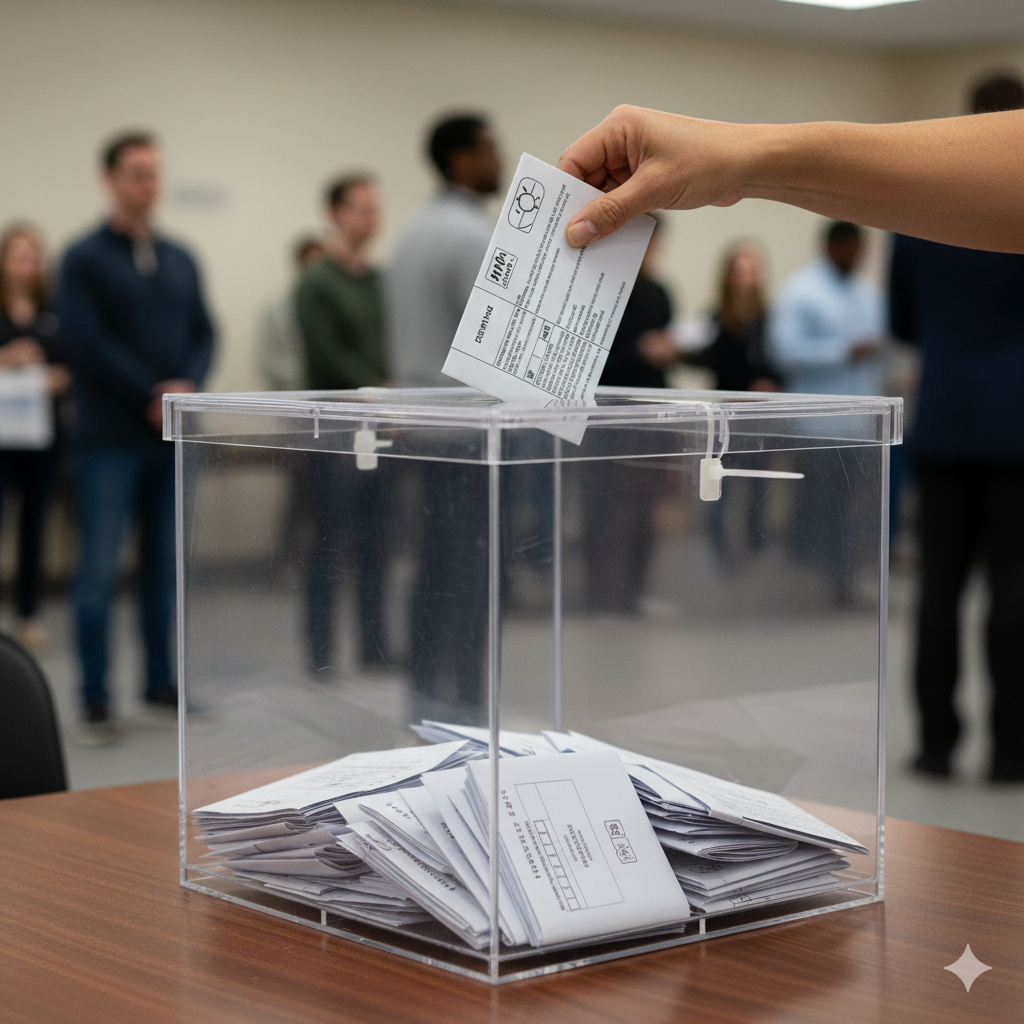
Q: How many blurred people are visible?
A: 9